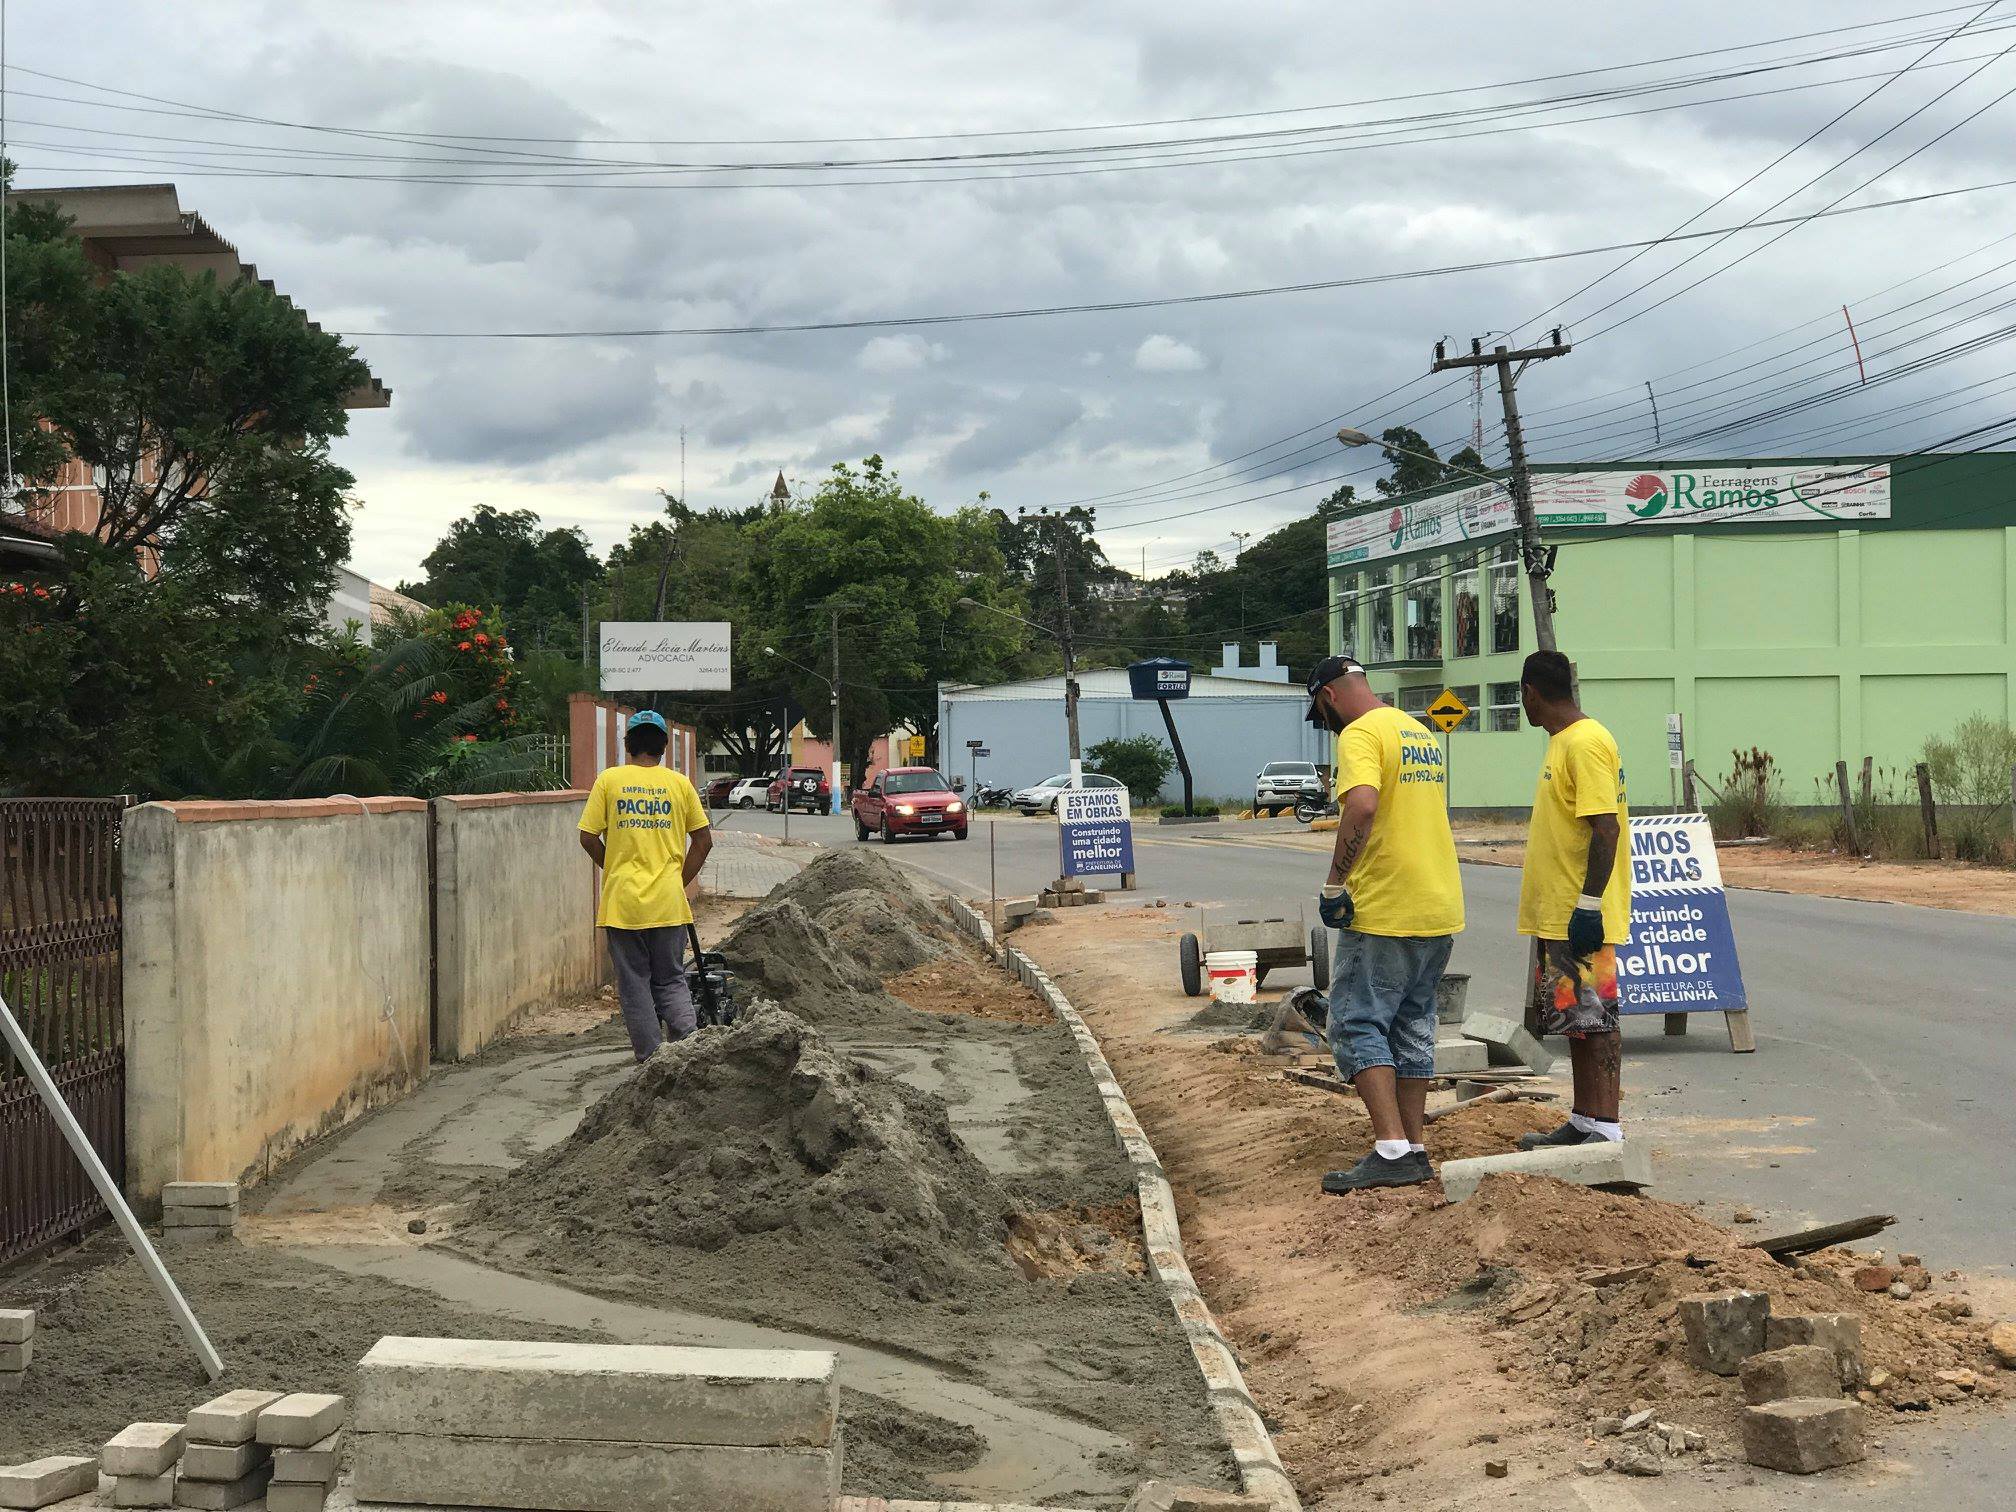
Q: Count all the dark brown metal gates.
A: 1